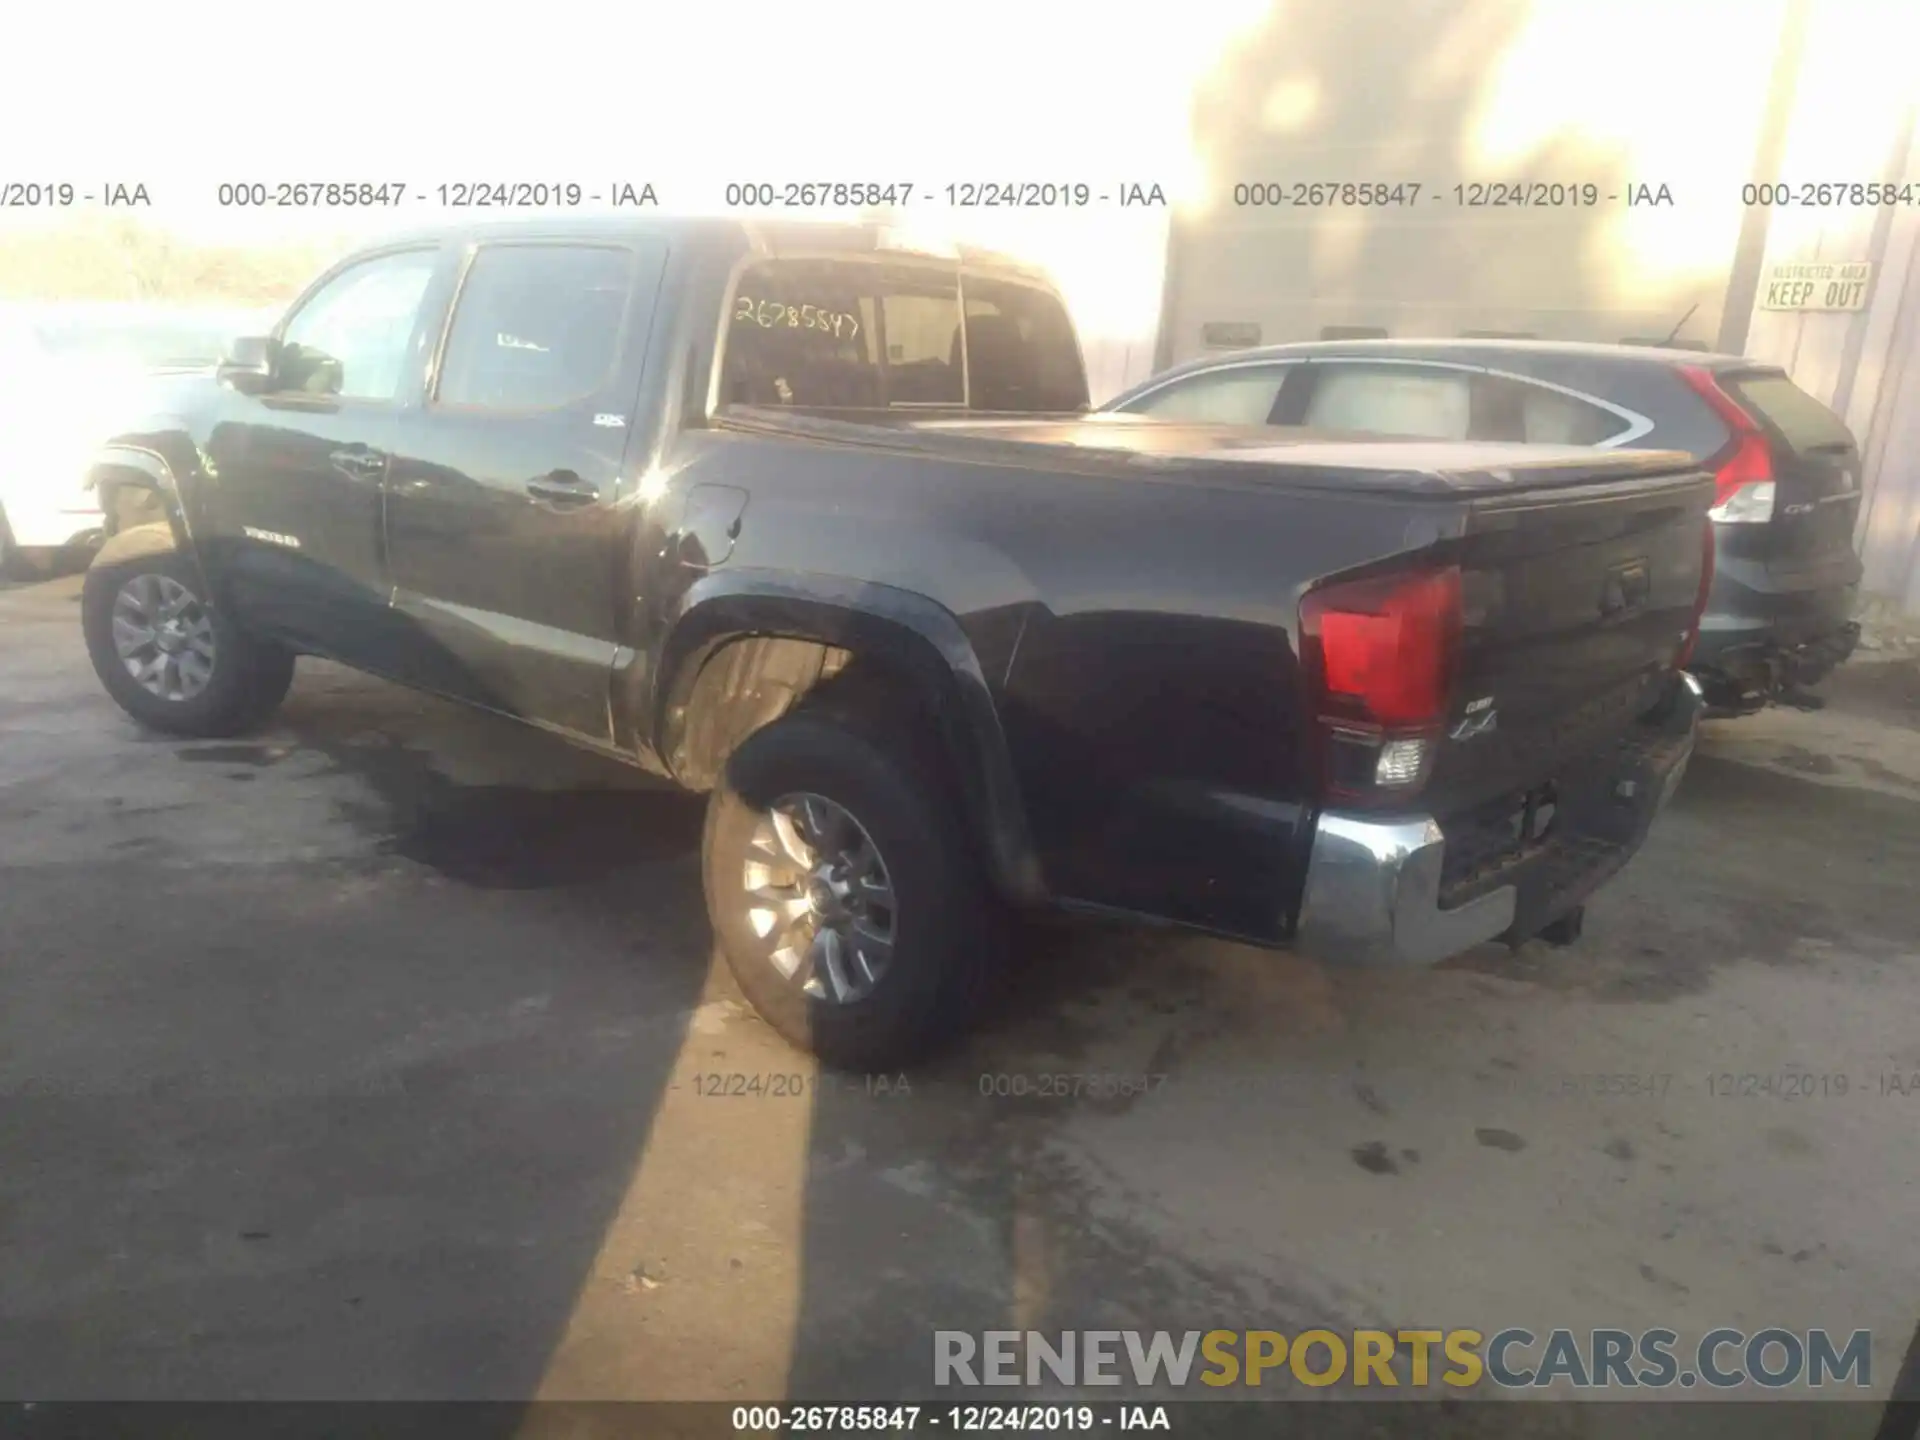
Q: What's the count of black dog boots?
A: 0